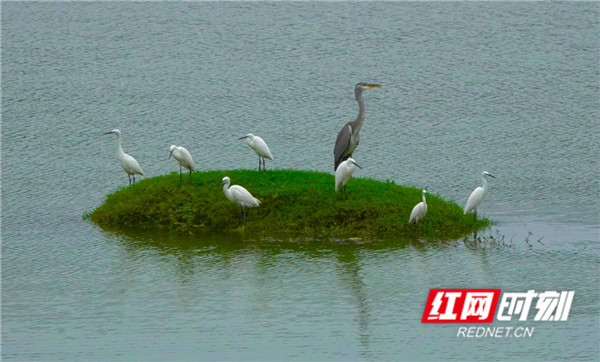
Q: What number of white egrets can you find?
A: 7